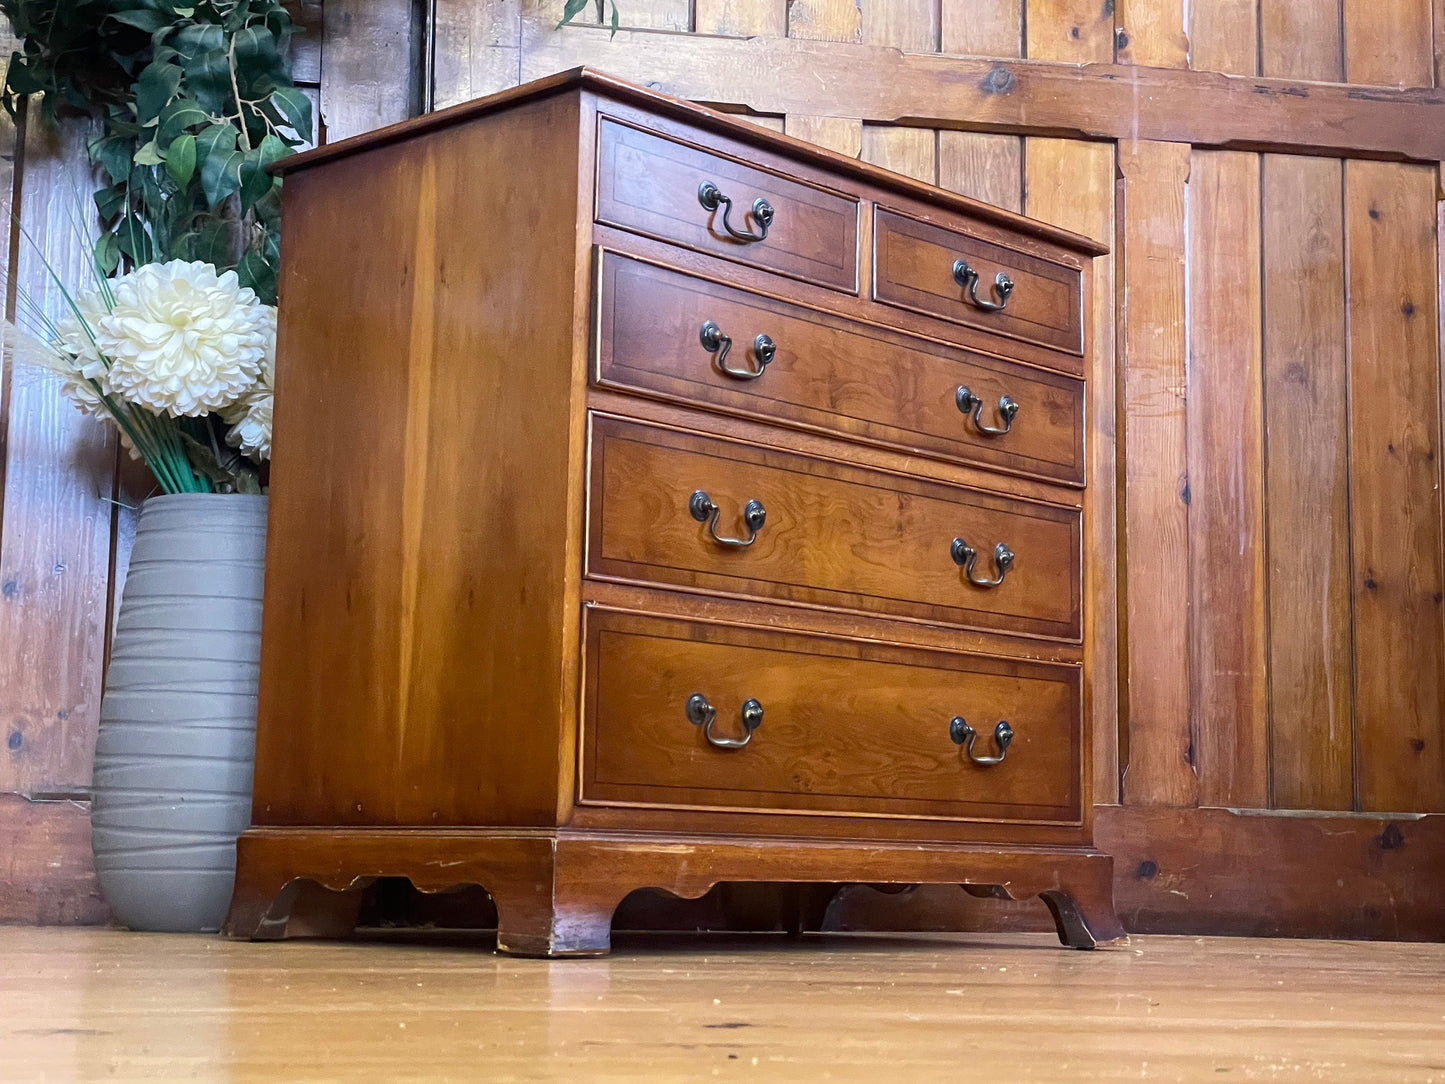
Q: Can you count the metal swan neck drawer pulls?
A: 8